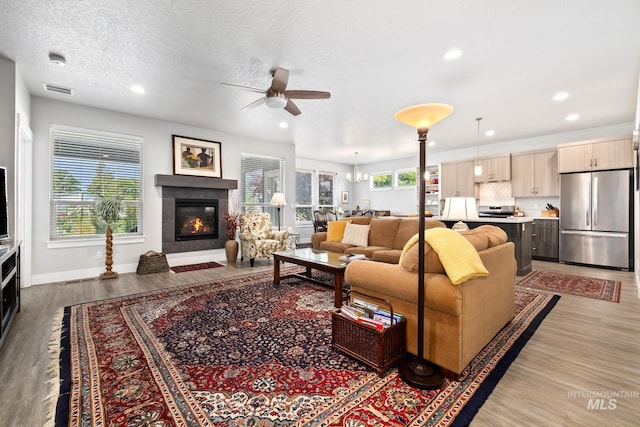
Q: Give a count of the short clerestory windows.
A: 2